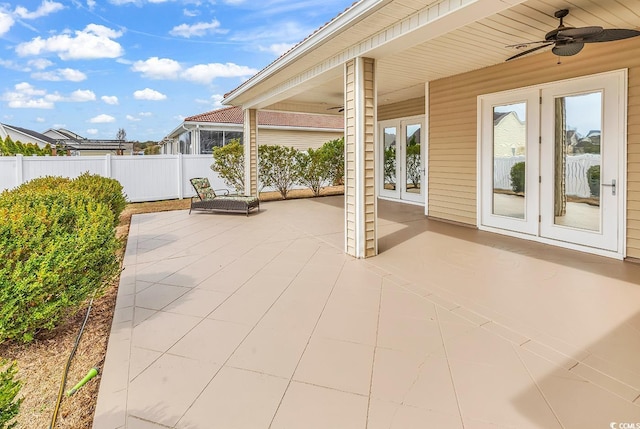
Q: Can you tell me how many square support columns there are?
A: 2